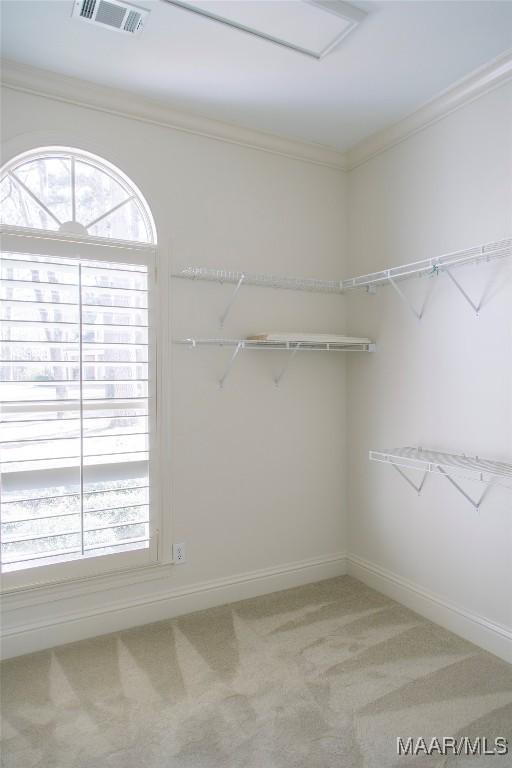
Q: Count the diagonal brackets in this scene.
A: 7